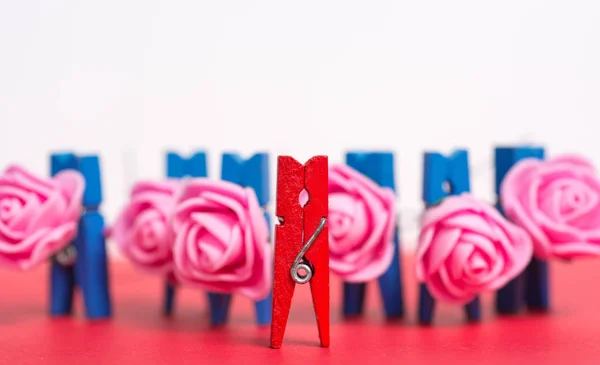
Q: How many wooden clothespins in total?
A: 7